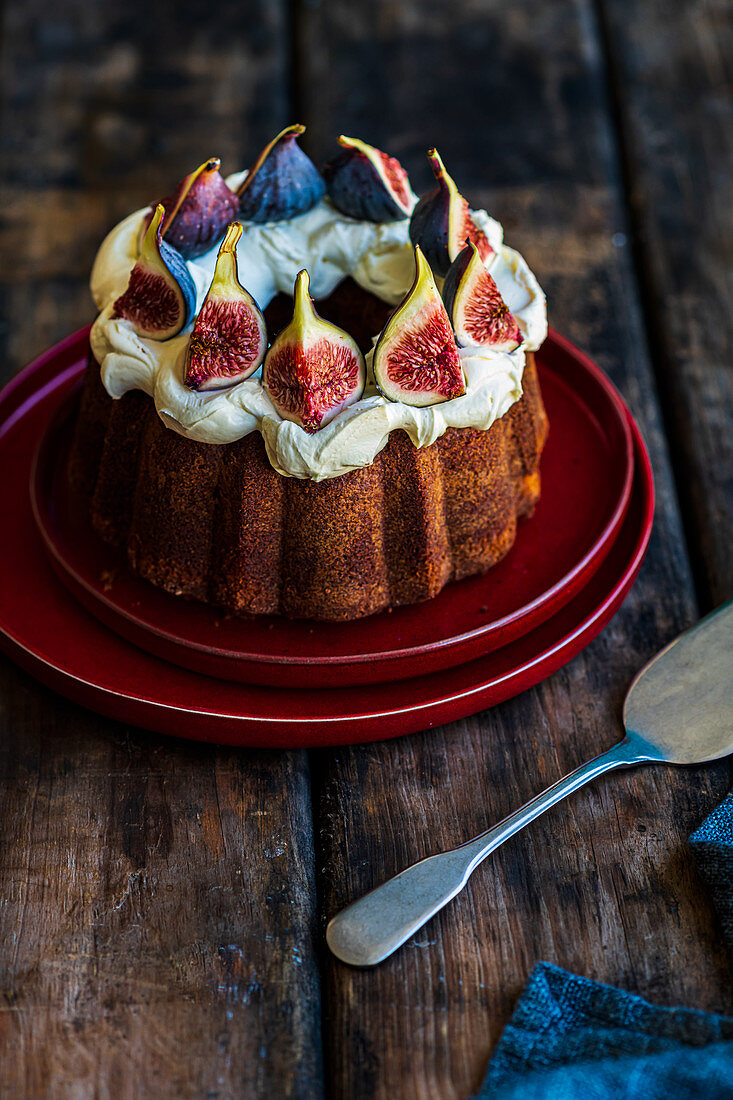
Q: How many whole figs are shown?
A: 0